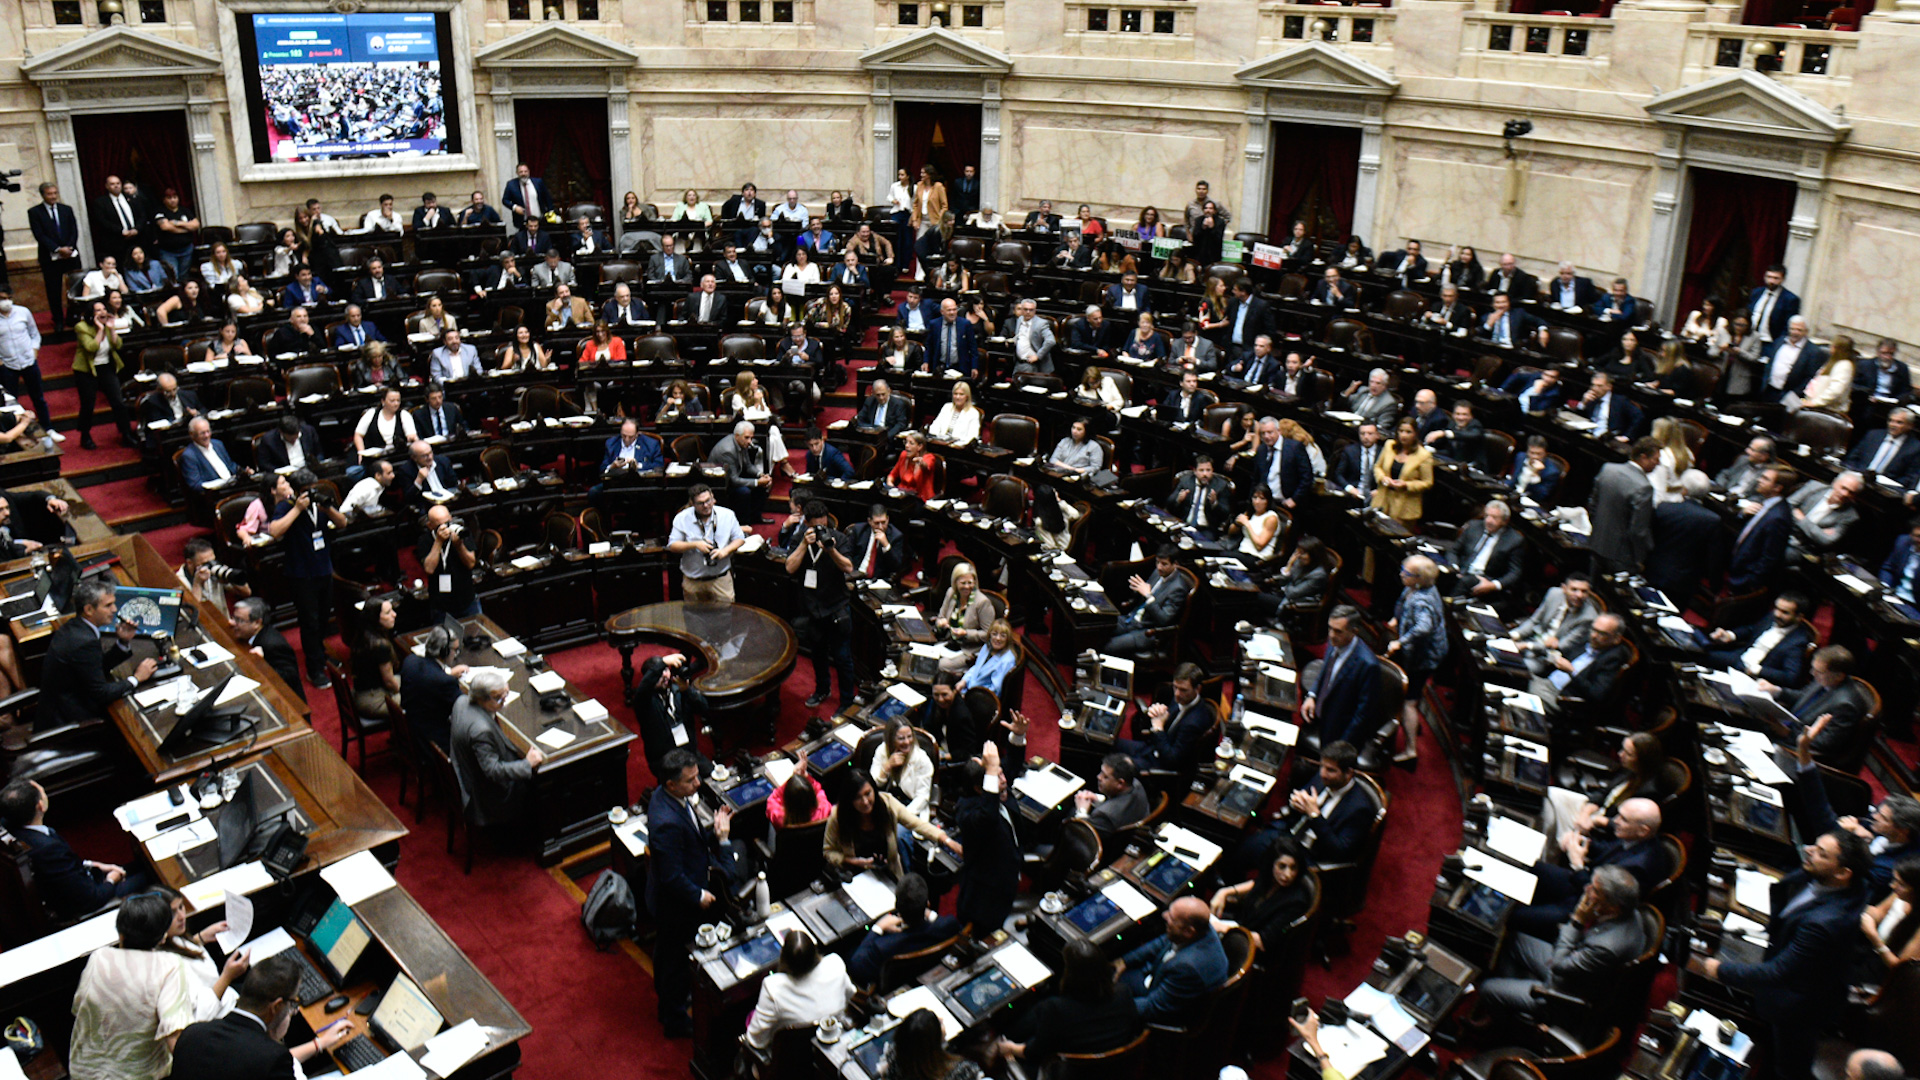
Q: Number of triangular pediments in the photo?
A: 5